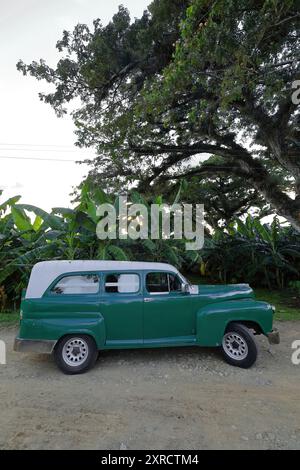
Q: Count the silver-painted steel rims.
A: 2